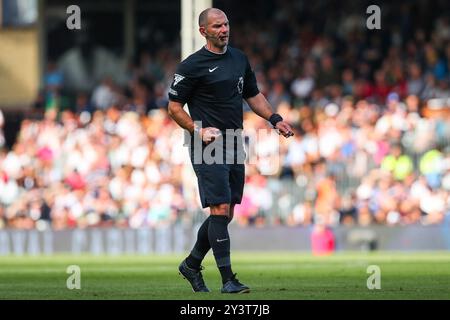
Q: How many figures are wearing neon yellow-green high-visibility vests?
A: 2